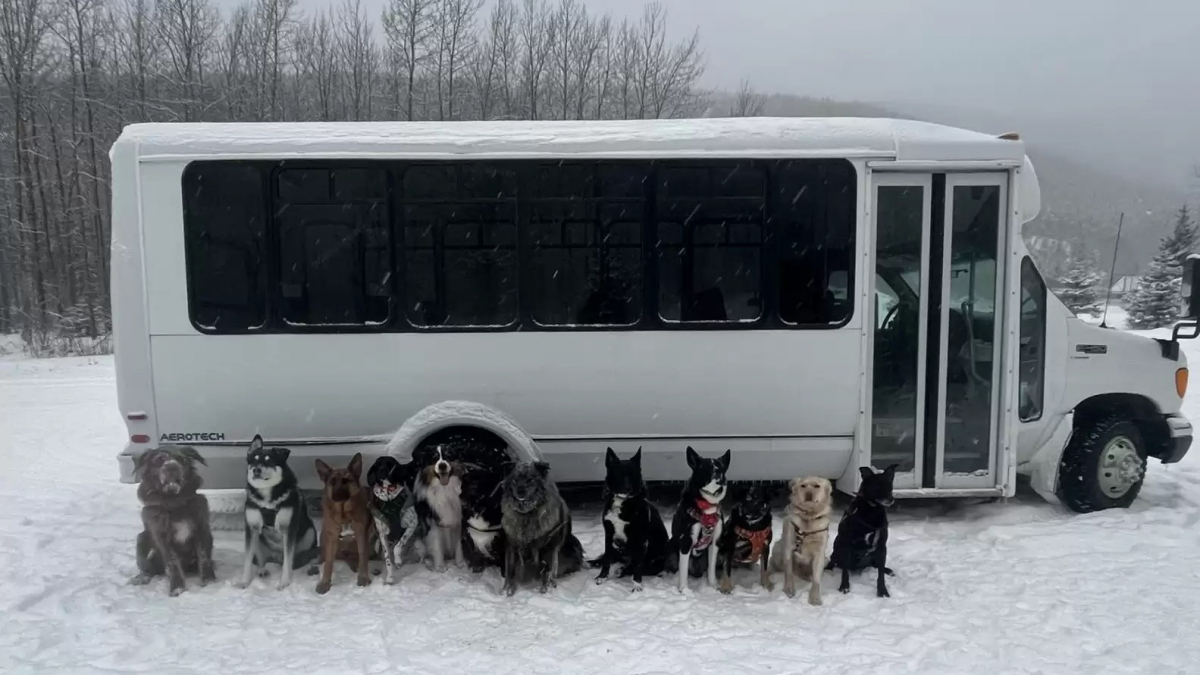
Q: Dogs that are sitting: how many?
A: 12